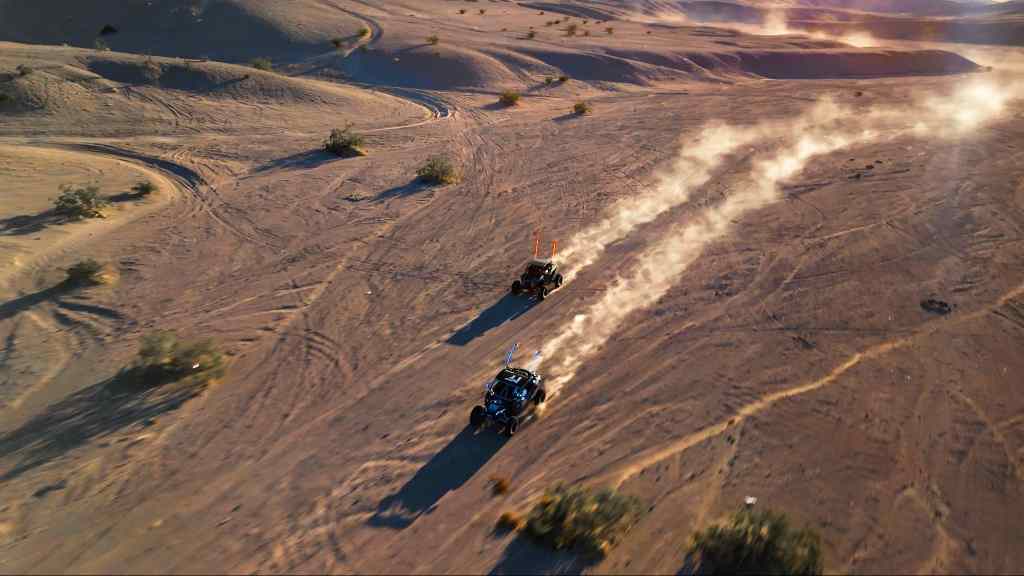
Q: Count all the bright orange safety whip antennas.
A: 2